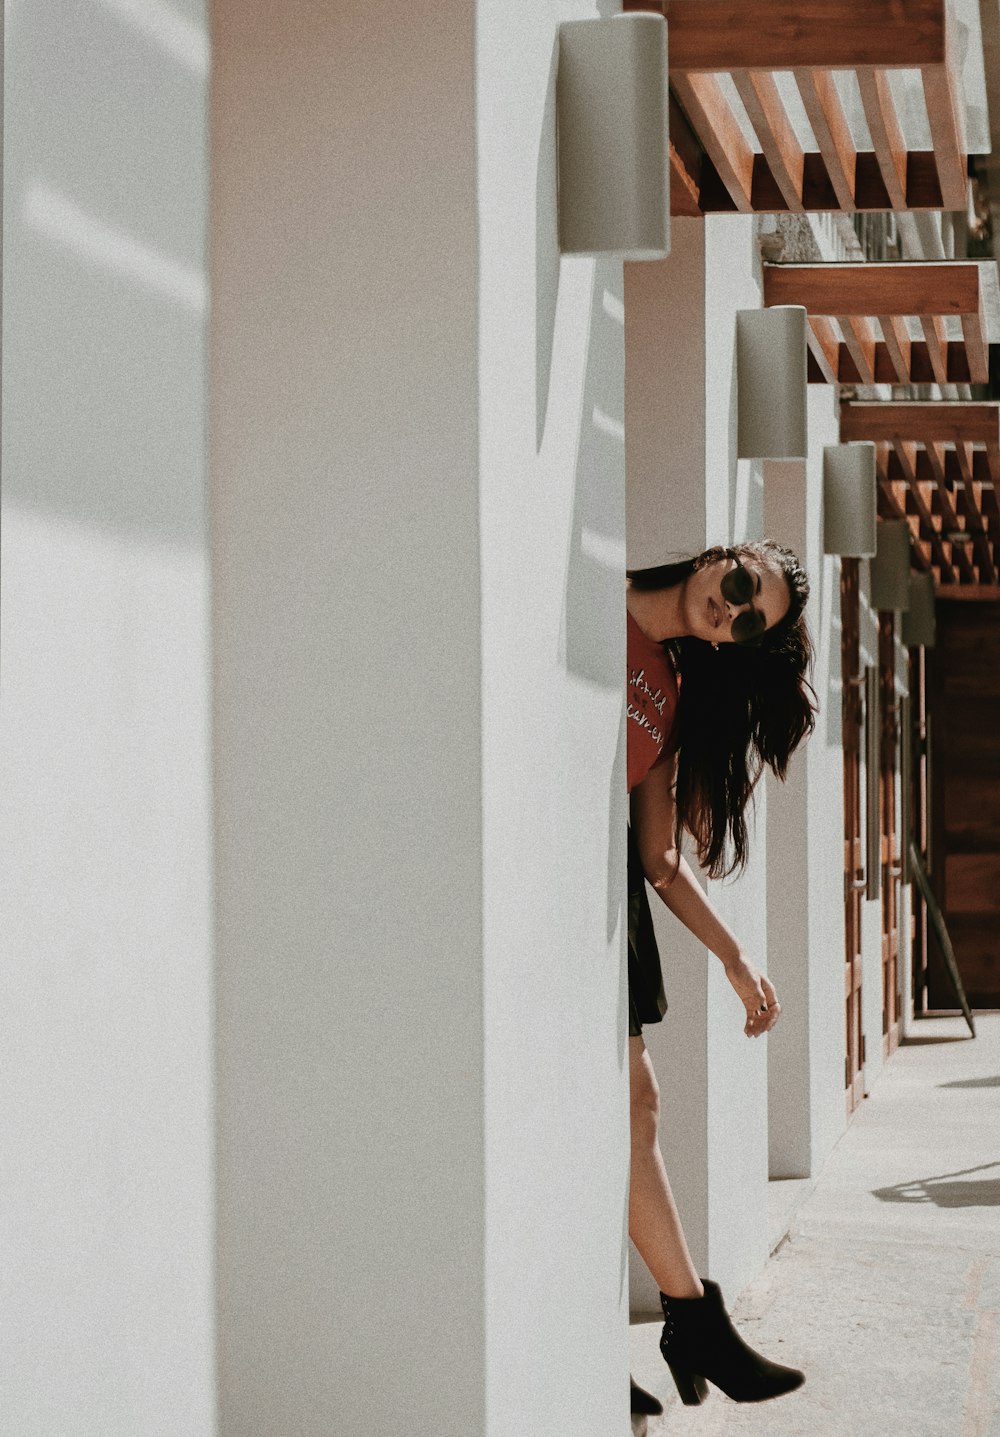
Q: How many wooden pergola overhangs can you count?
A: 3